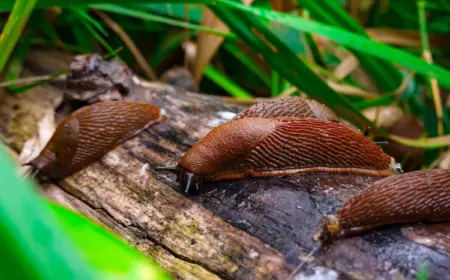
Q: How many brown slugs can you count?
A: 4